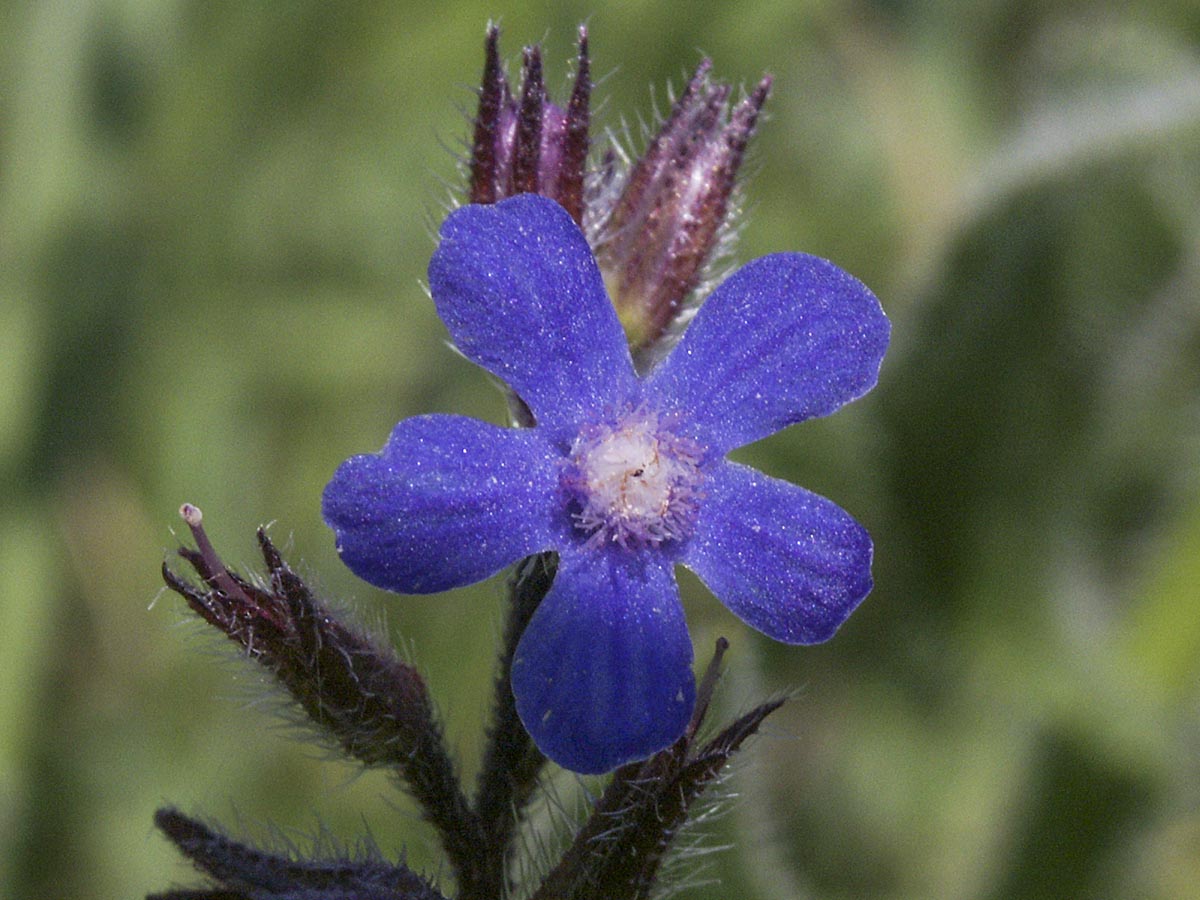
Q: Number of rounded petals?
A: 5